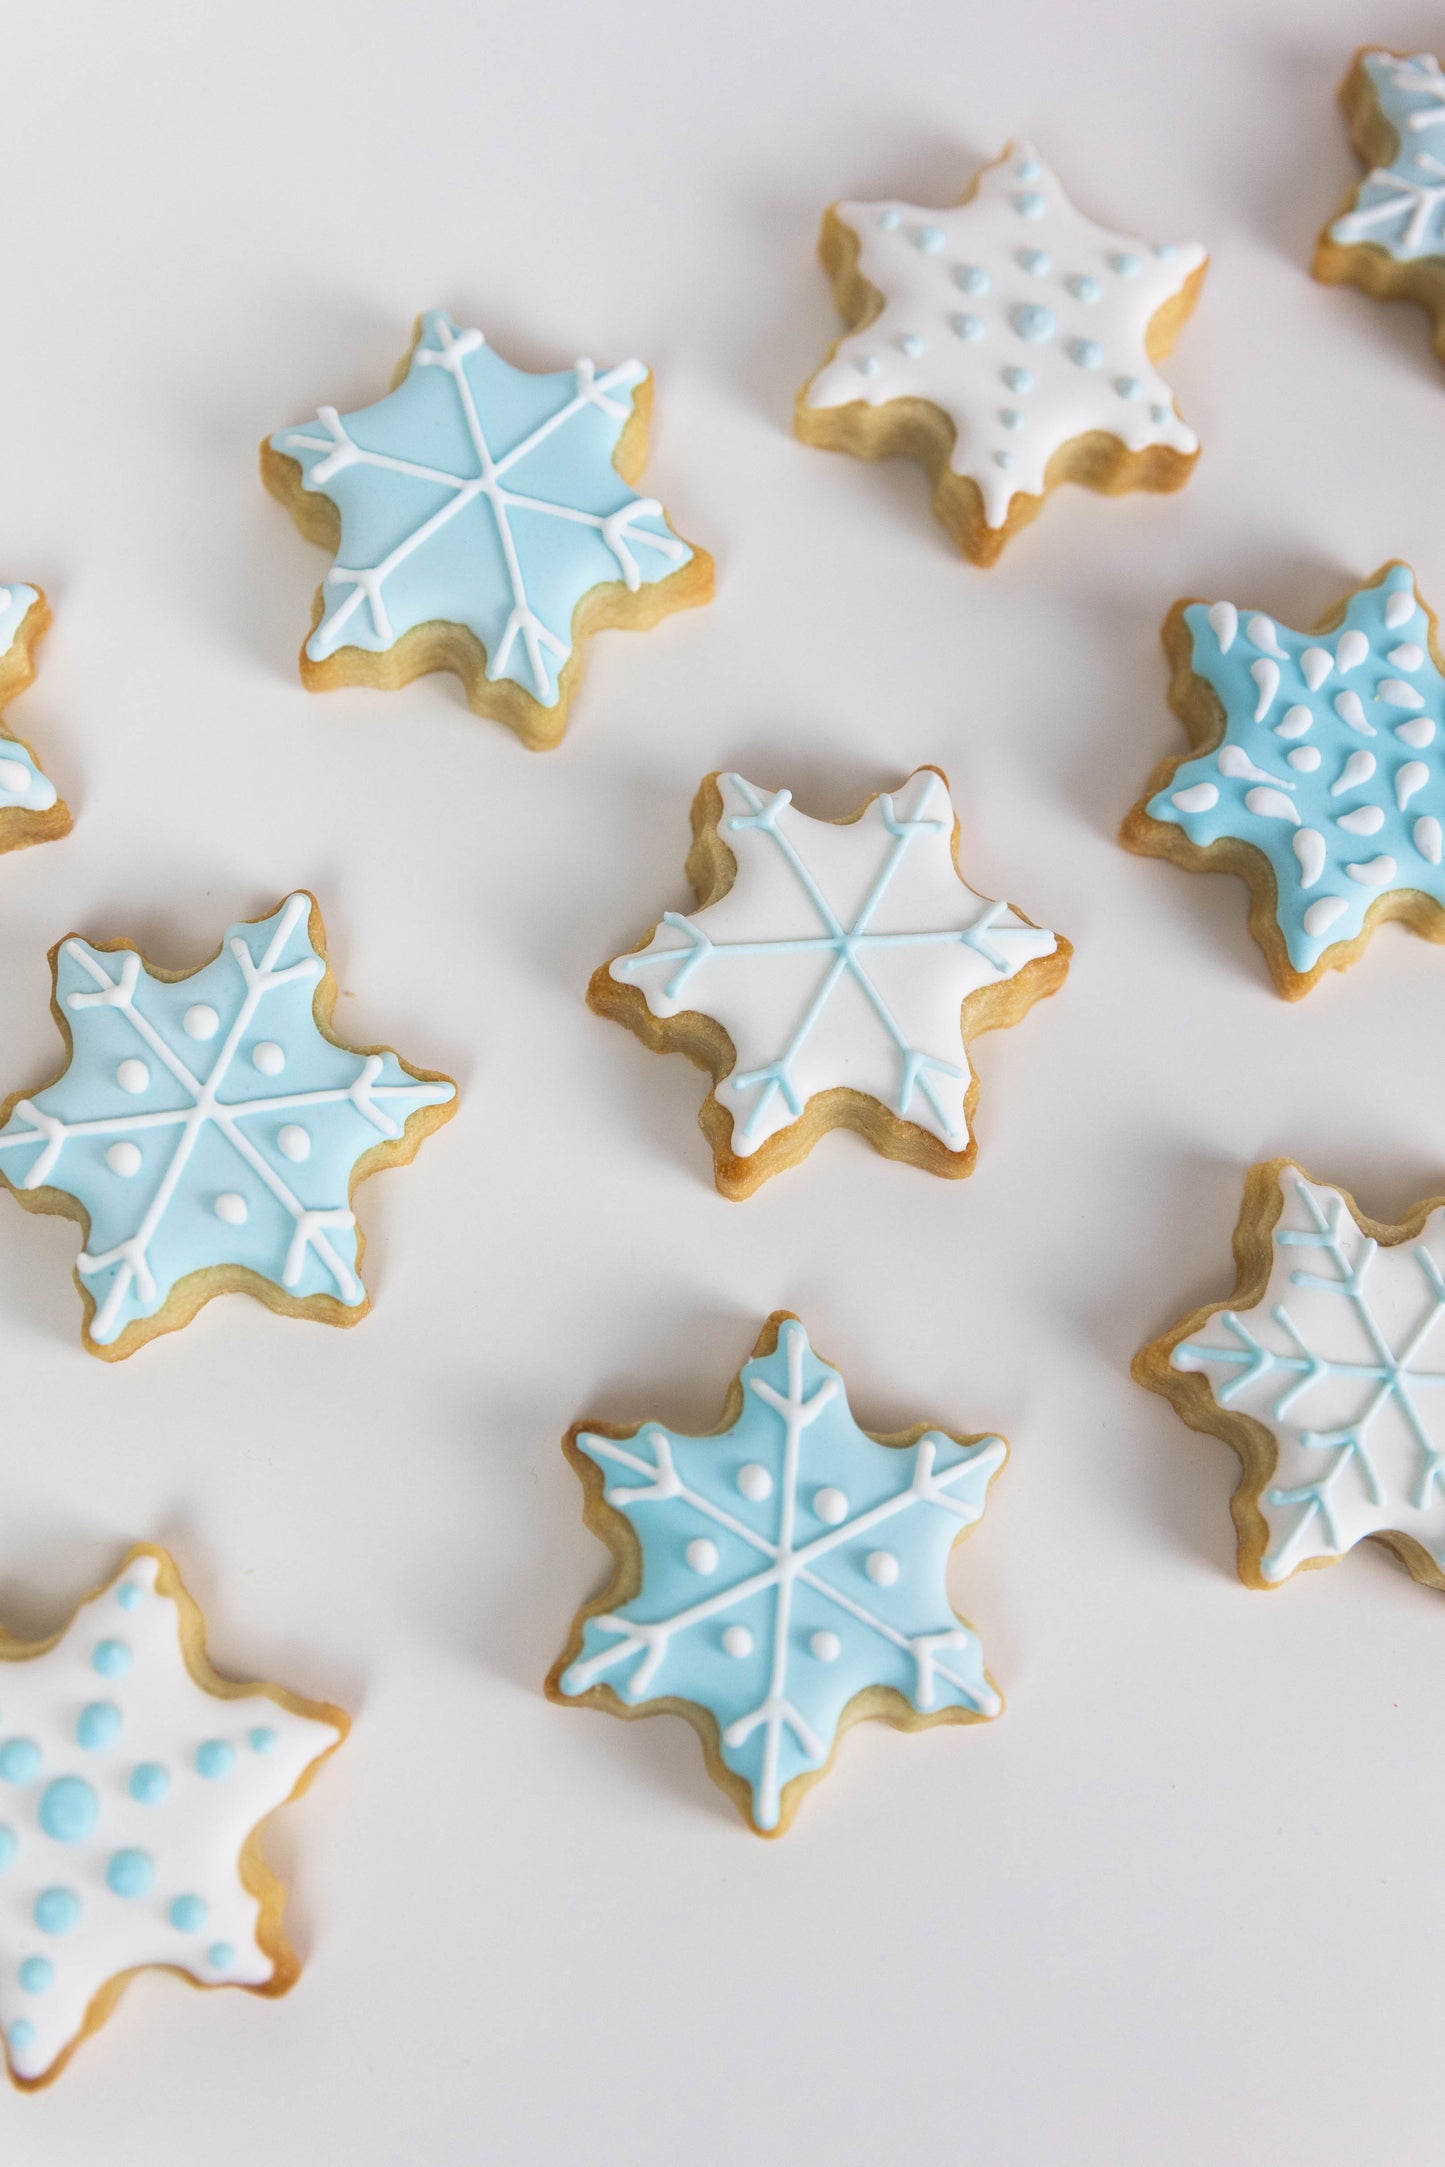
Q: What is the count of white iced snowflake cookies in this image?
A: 4